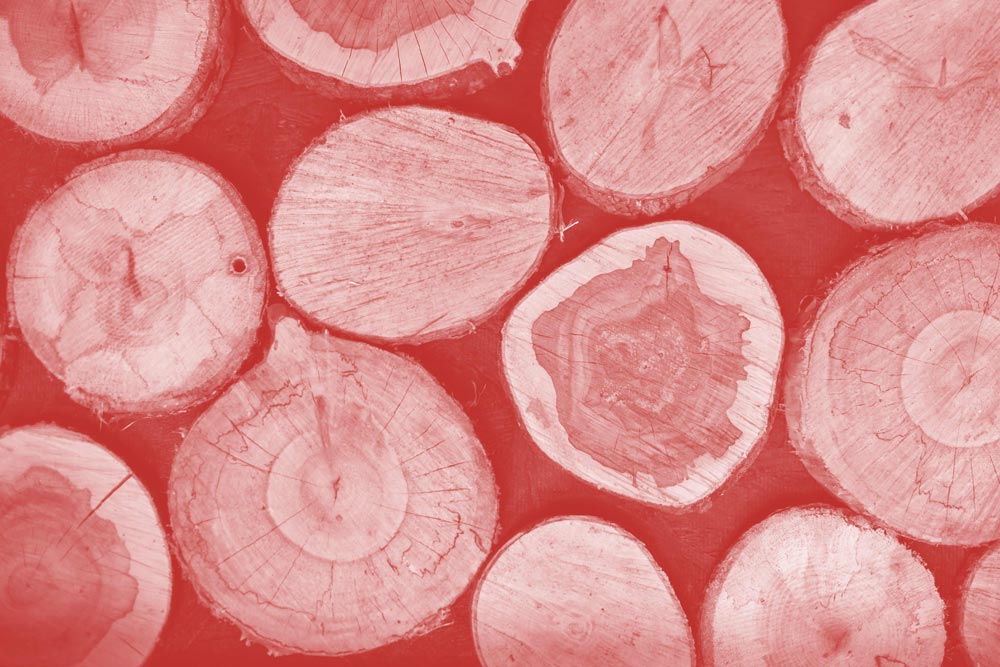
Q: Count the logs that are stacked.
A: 13